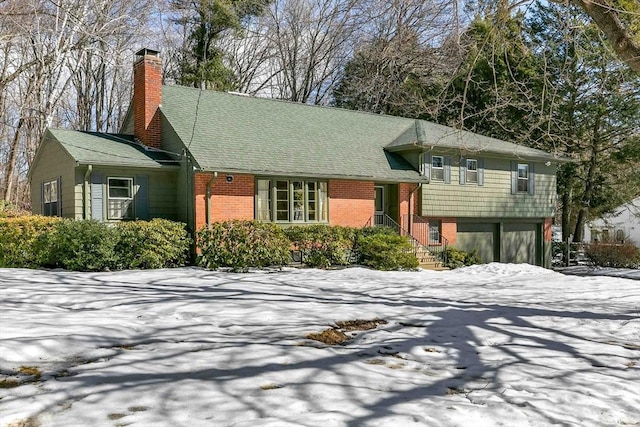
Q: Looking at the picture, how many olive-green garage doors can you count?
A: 2